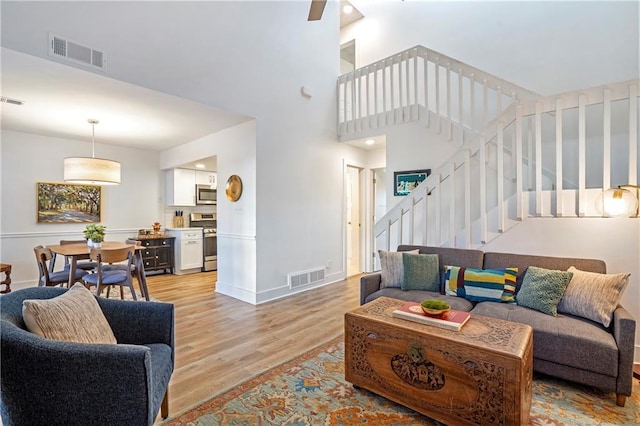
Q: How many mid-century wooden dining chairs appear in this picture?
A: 4